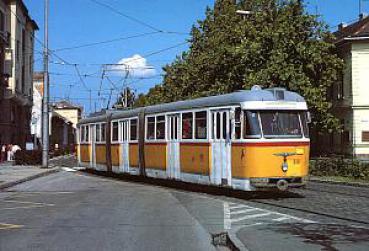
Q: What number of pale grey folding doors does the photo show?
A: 4